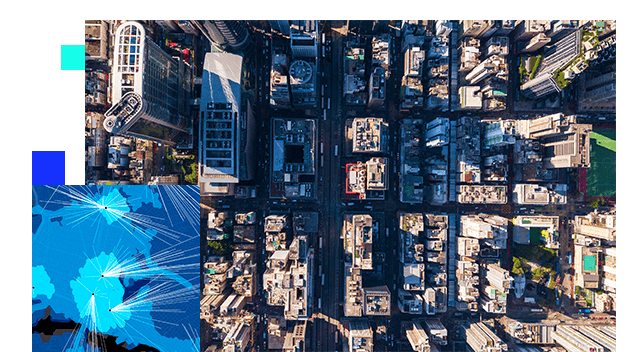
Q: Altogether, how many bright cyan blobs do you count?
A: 3